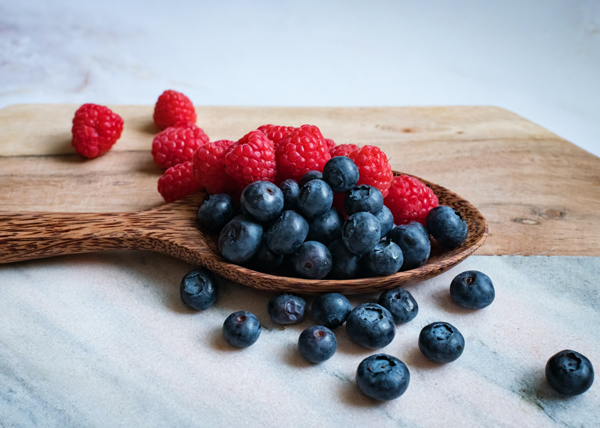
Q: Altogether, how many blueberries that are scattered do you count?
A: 11